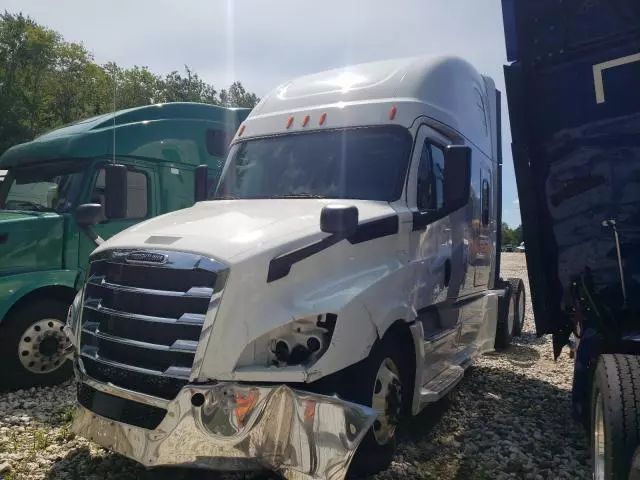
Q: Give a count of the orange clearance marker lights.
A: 5